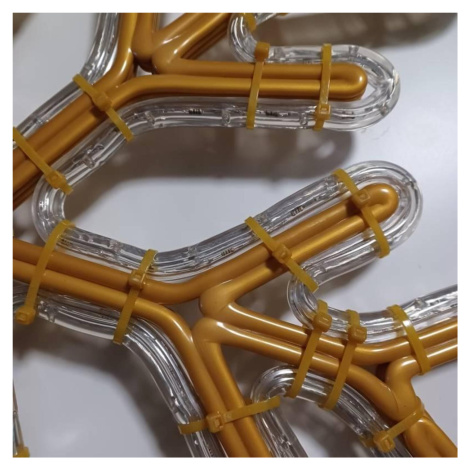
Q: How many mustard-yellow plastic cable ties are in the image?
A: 15